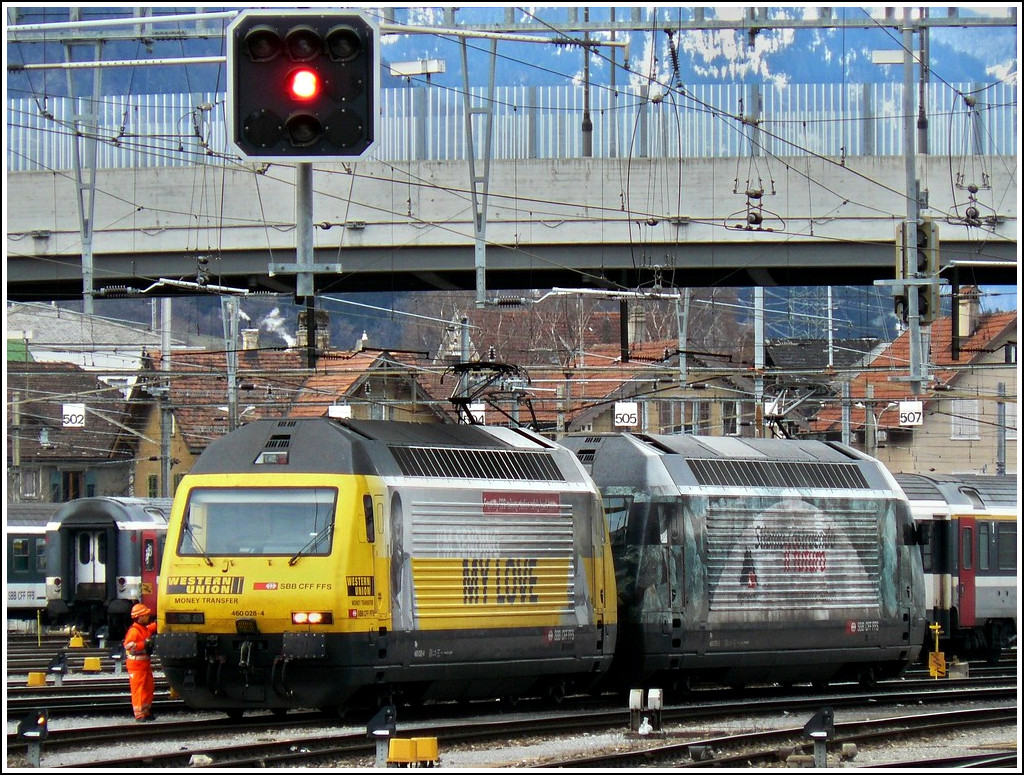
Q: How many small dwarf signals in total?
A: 6